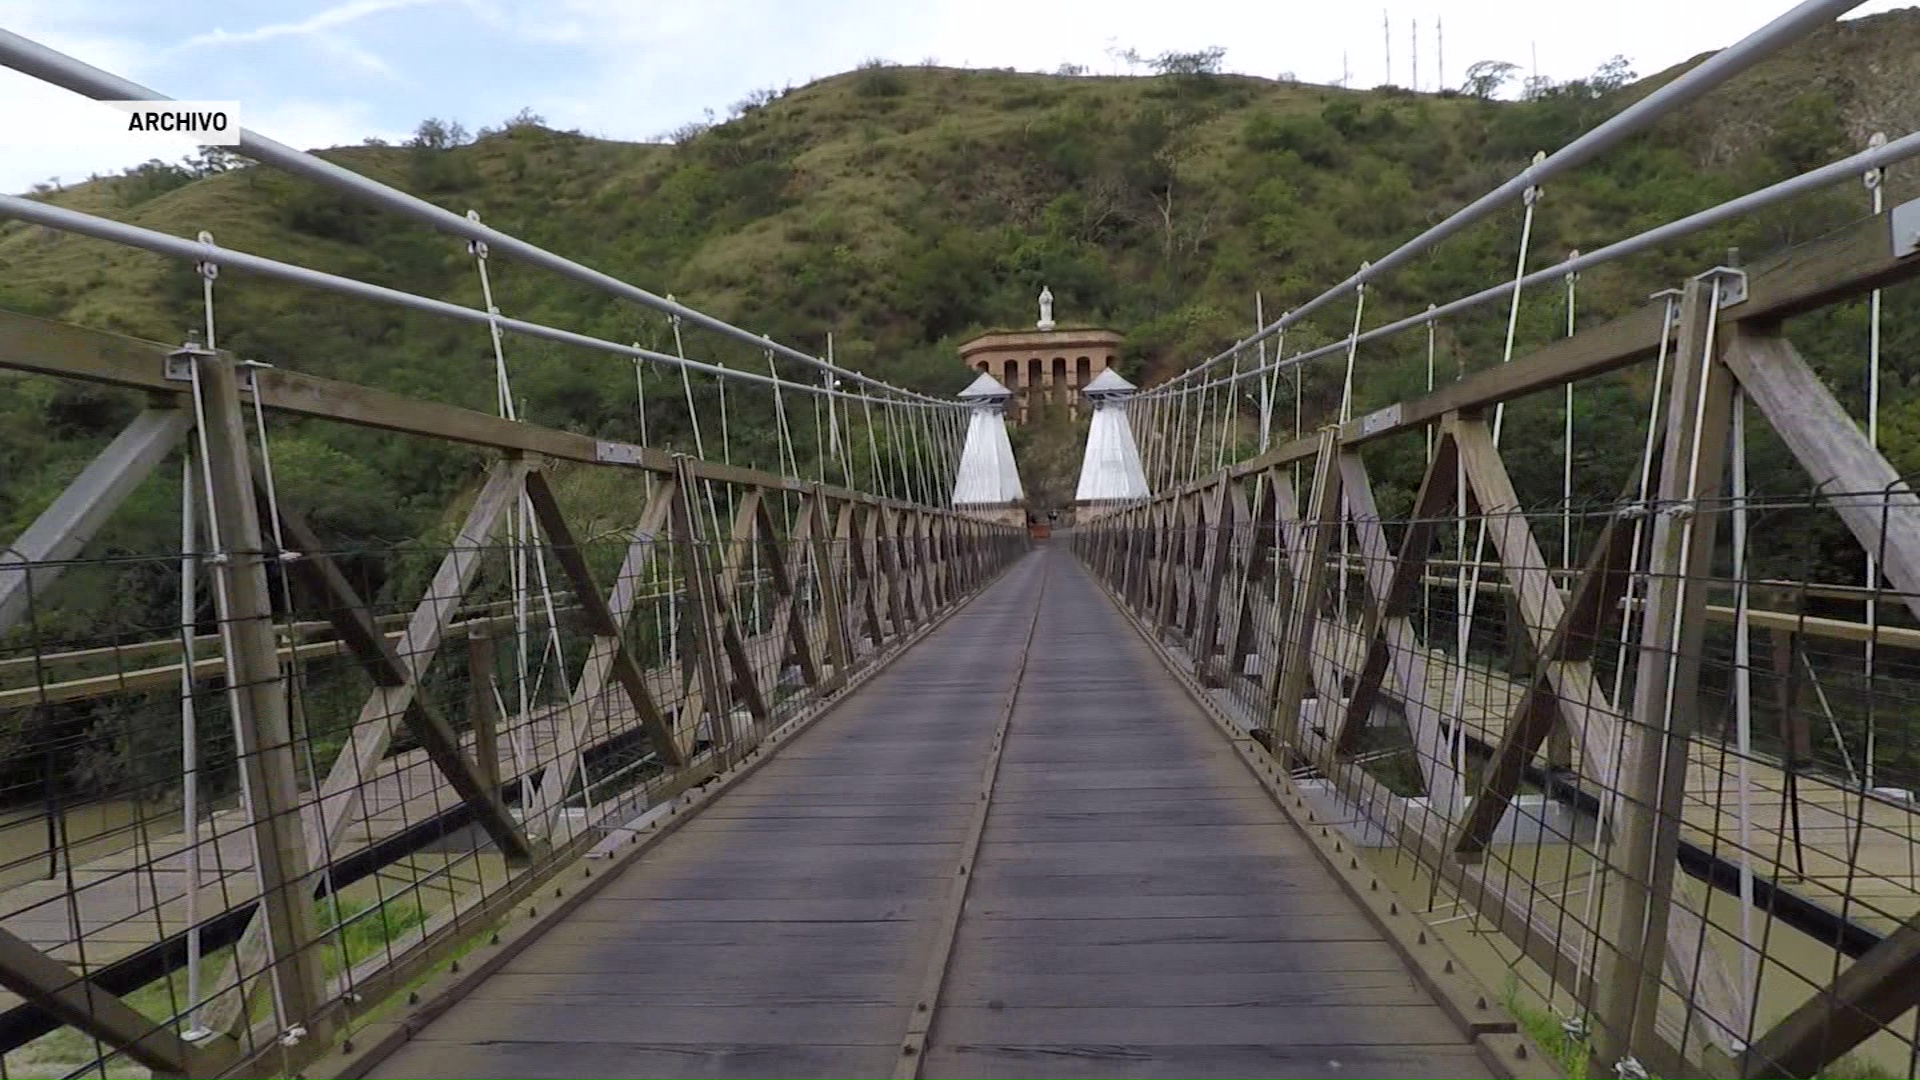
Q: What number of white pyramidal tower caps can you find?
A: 2